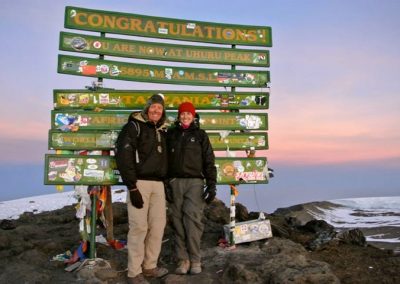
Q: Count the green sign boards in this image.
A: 7